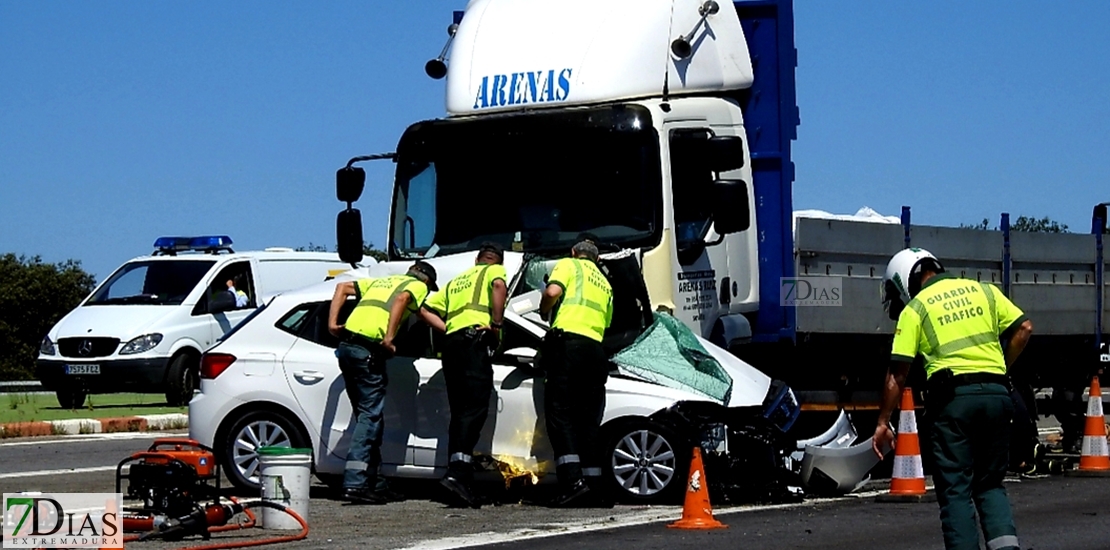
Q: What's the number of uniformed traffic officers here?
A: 4